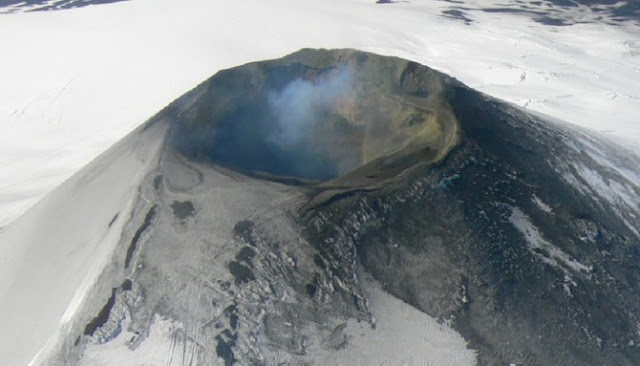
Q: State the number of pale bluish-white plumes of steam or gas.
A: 1